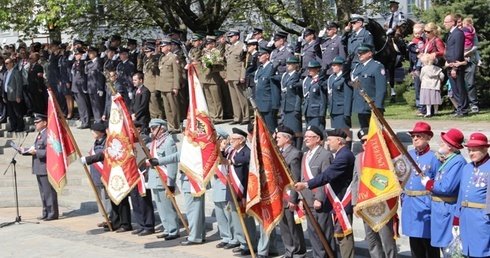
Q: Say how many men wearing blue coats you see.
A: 3